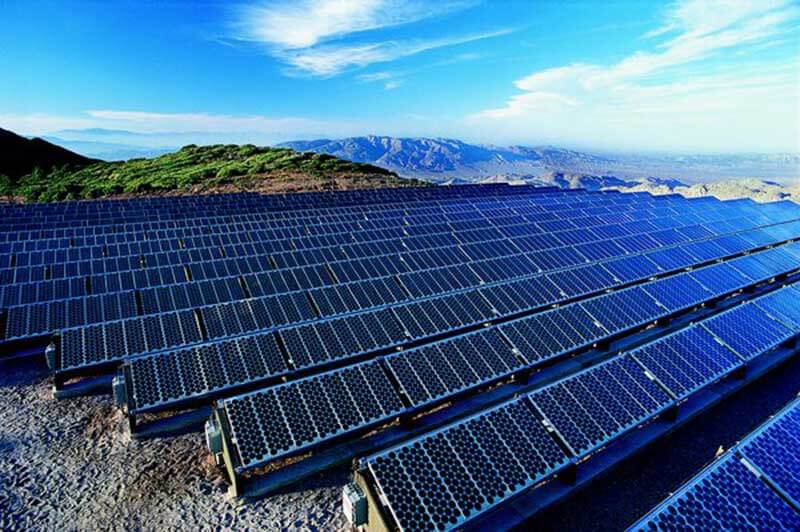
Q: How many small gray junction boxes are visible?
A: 4